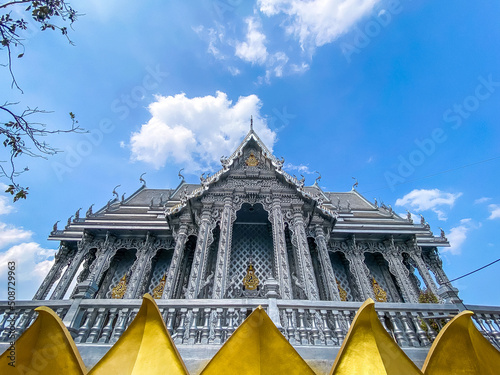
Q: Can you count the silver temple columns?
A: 14